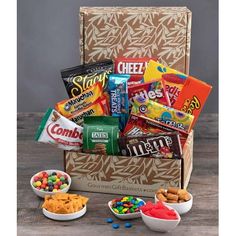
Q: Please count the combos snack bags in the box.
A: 1